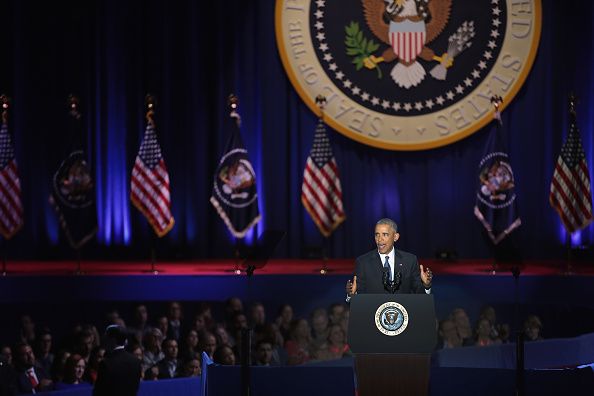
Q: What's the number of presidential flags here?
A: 3